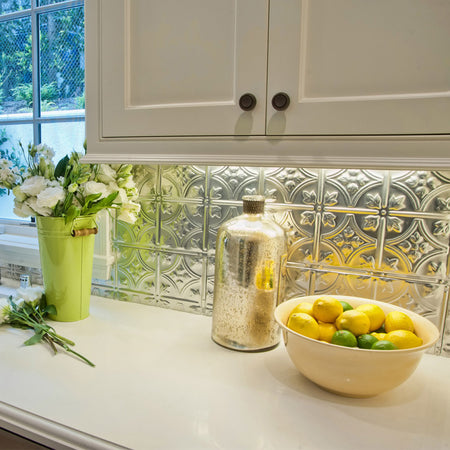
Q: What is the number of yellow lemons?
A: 9